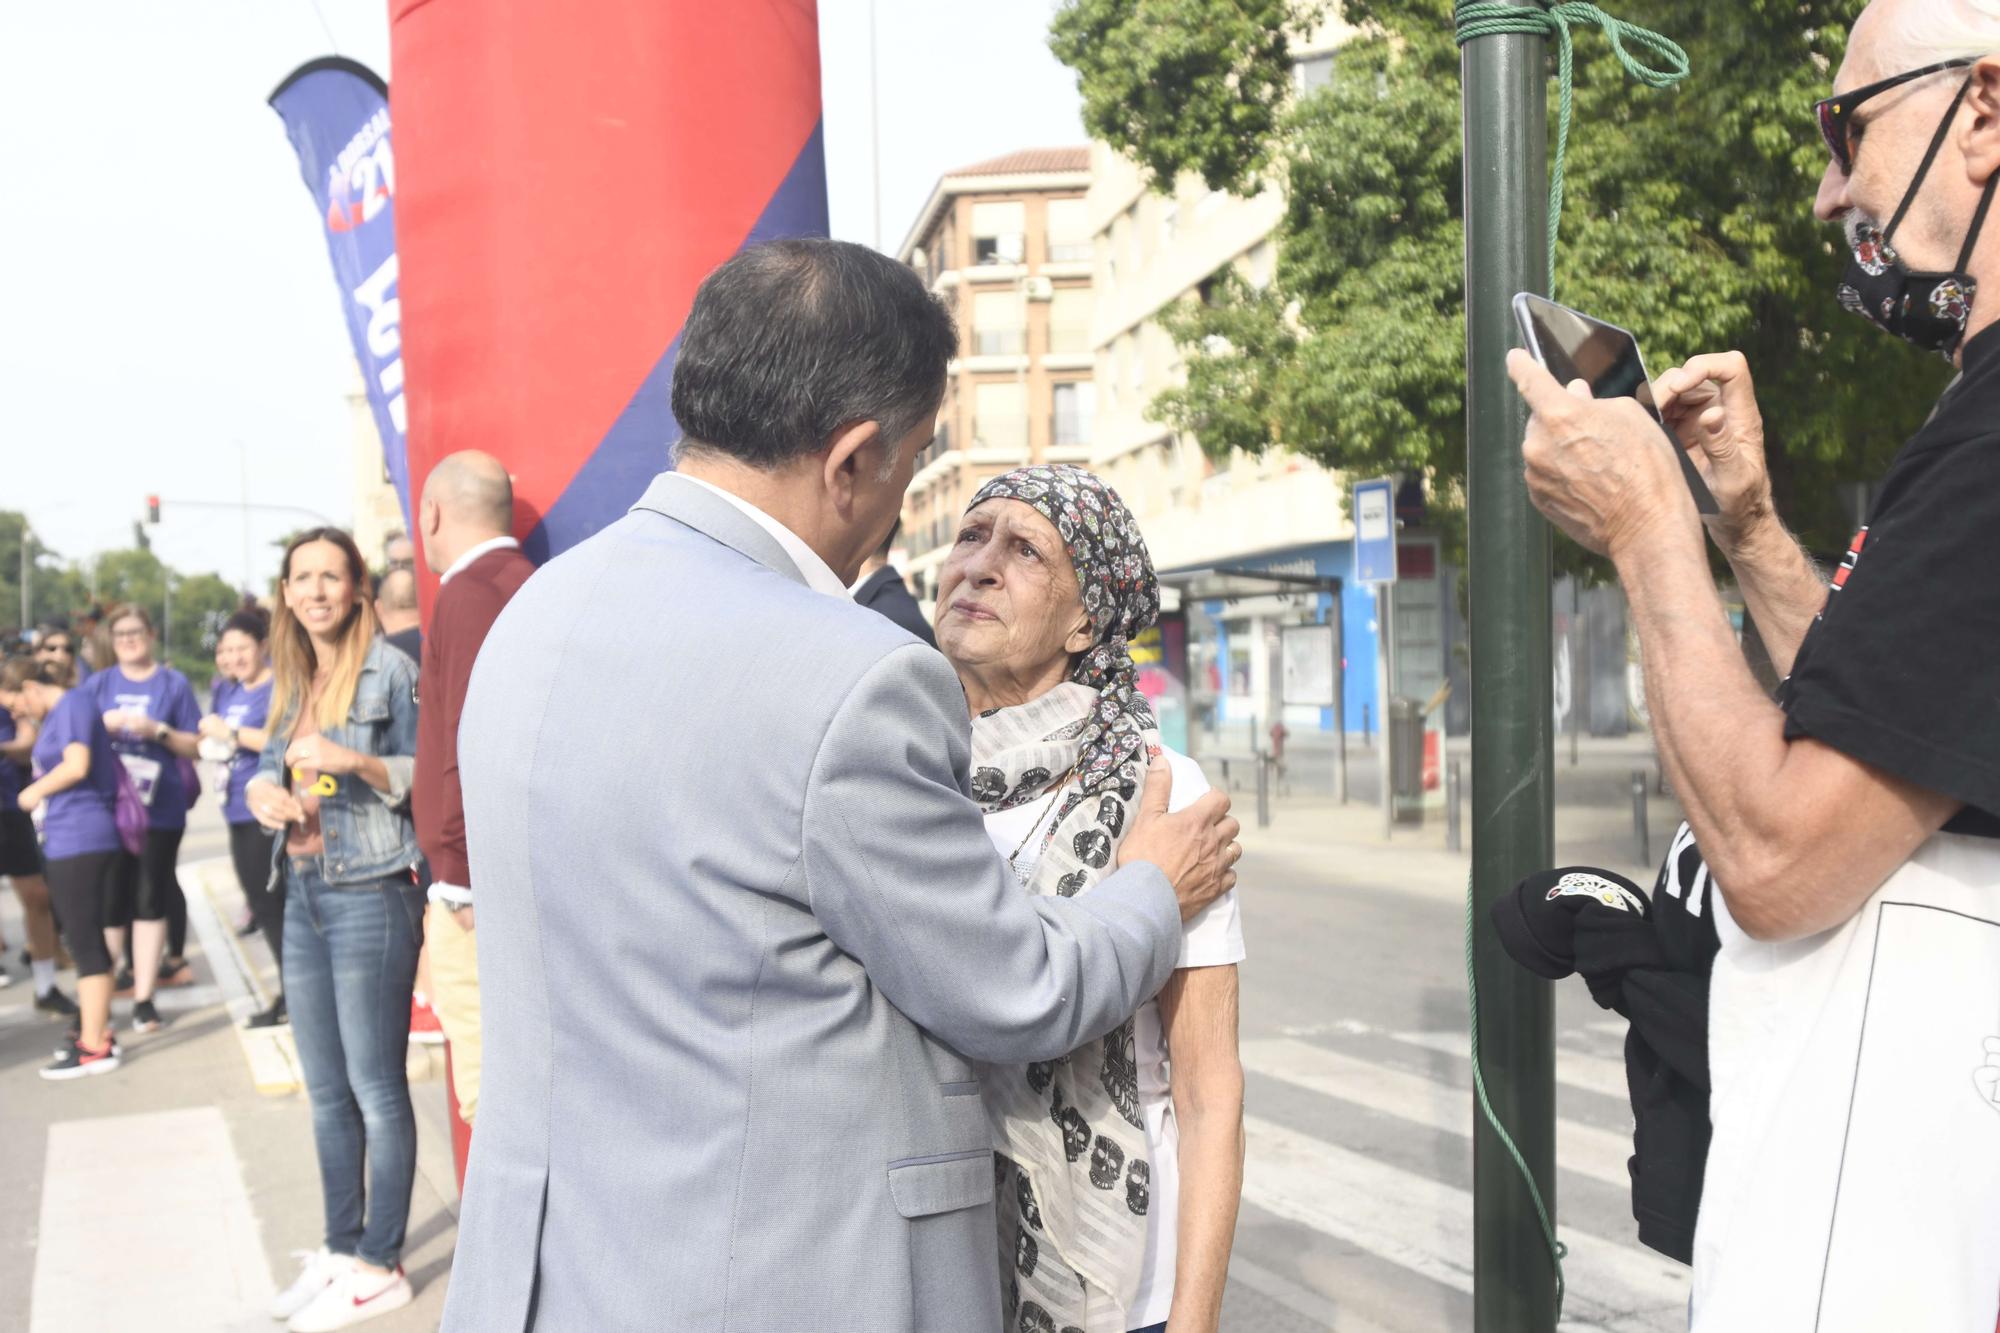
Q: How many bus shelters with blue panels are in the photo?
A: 1